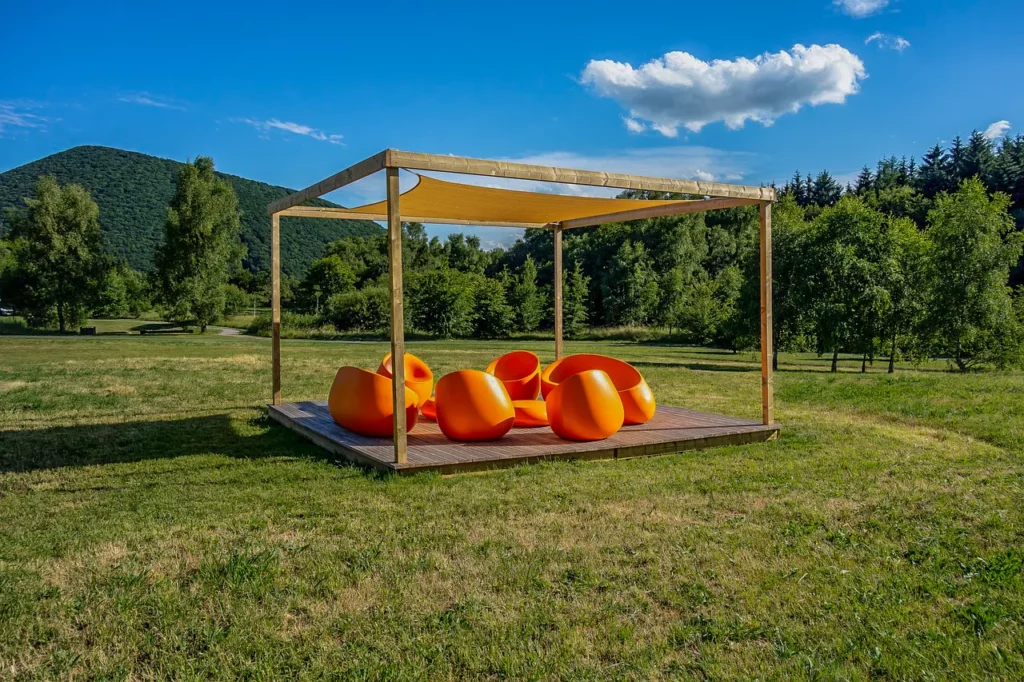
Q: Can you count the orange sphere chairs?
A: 6